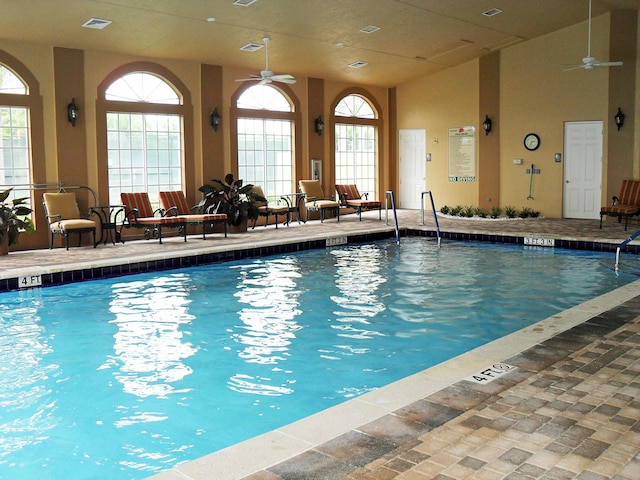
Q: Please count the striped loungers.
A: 4